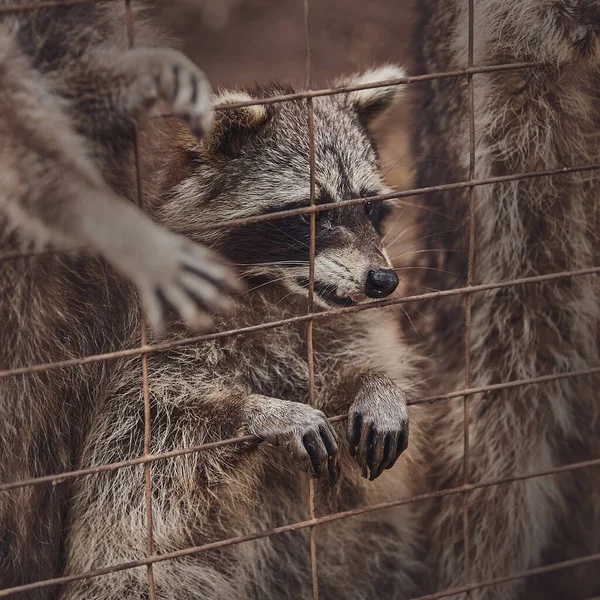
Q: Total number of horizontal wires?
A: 7